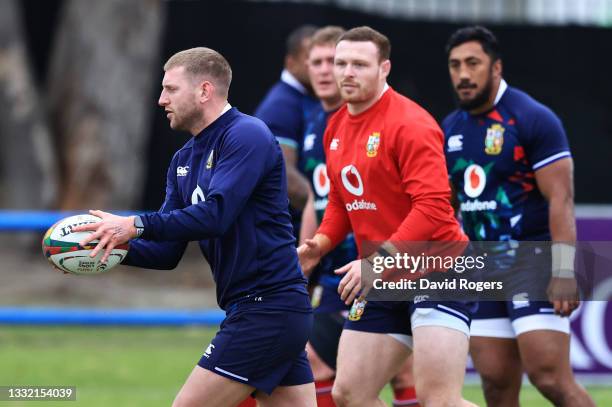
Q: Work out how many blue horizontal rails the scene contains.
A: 2